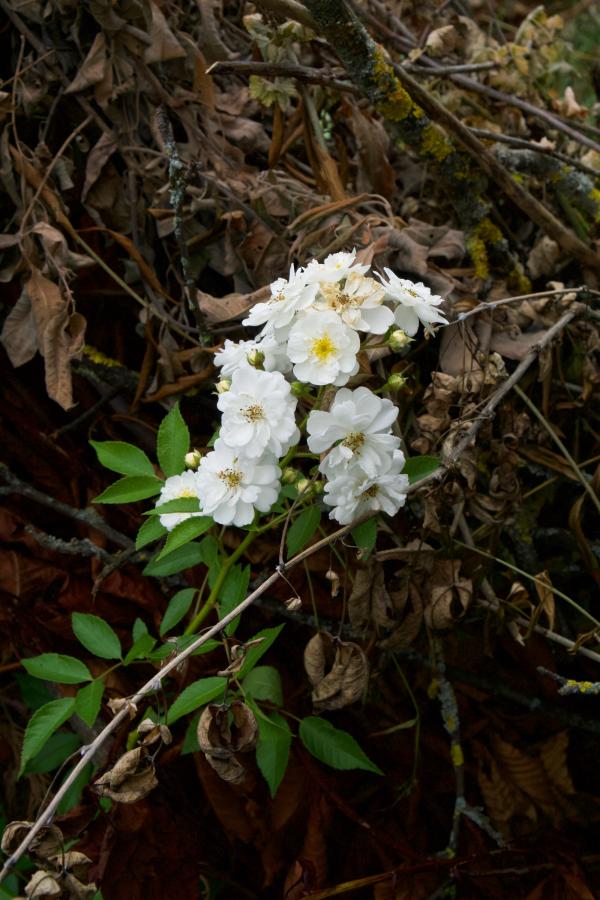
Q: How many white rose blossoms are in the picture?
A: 11